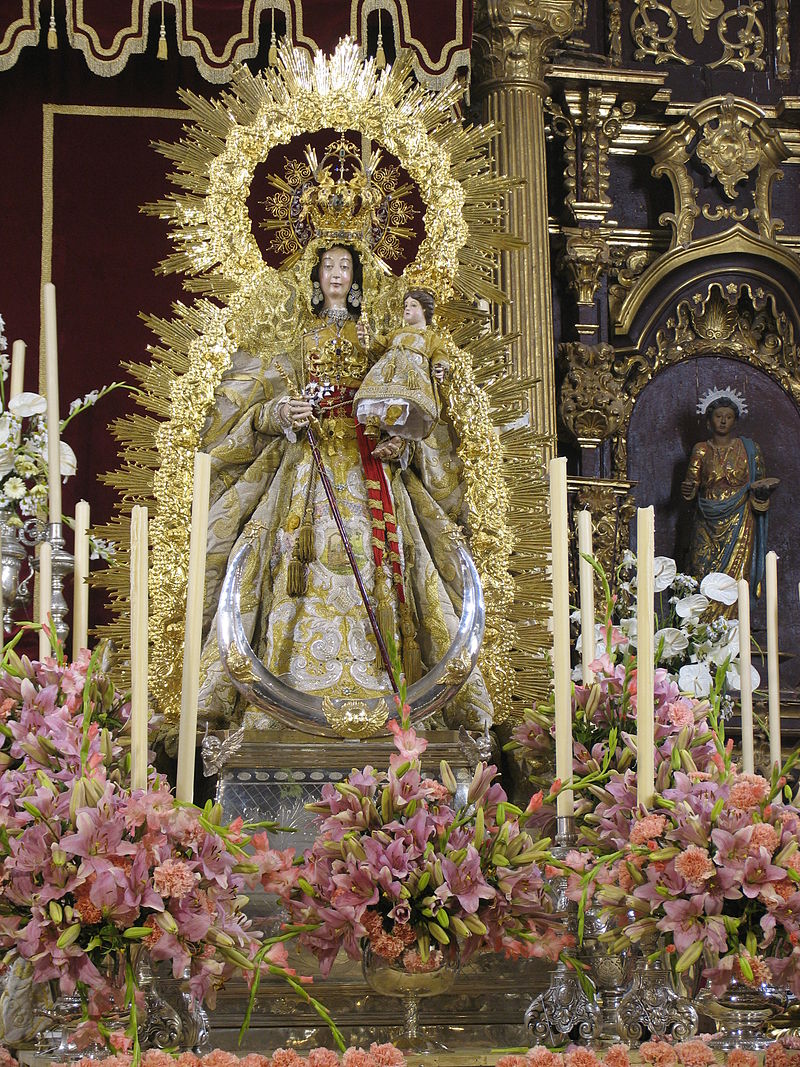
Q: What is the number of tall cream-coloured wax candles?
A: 11